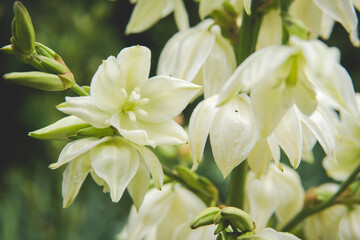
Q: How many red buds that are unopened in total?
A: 0